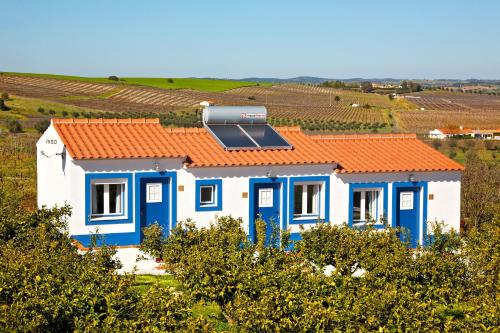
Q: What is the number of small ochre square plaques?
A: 3